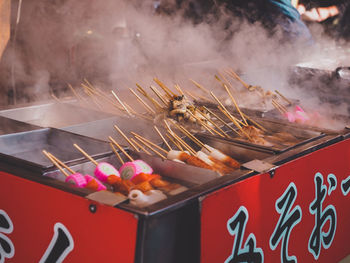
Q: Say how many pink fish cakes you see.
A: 5